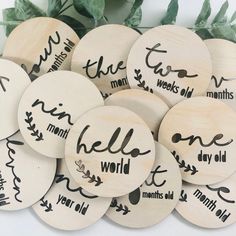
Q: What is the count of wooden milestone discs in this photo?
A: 13